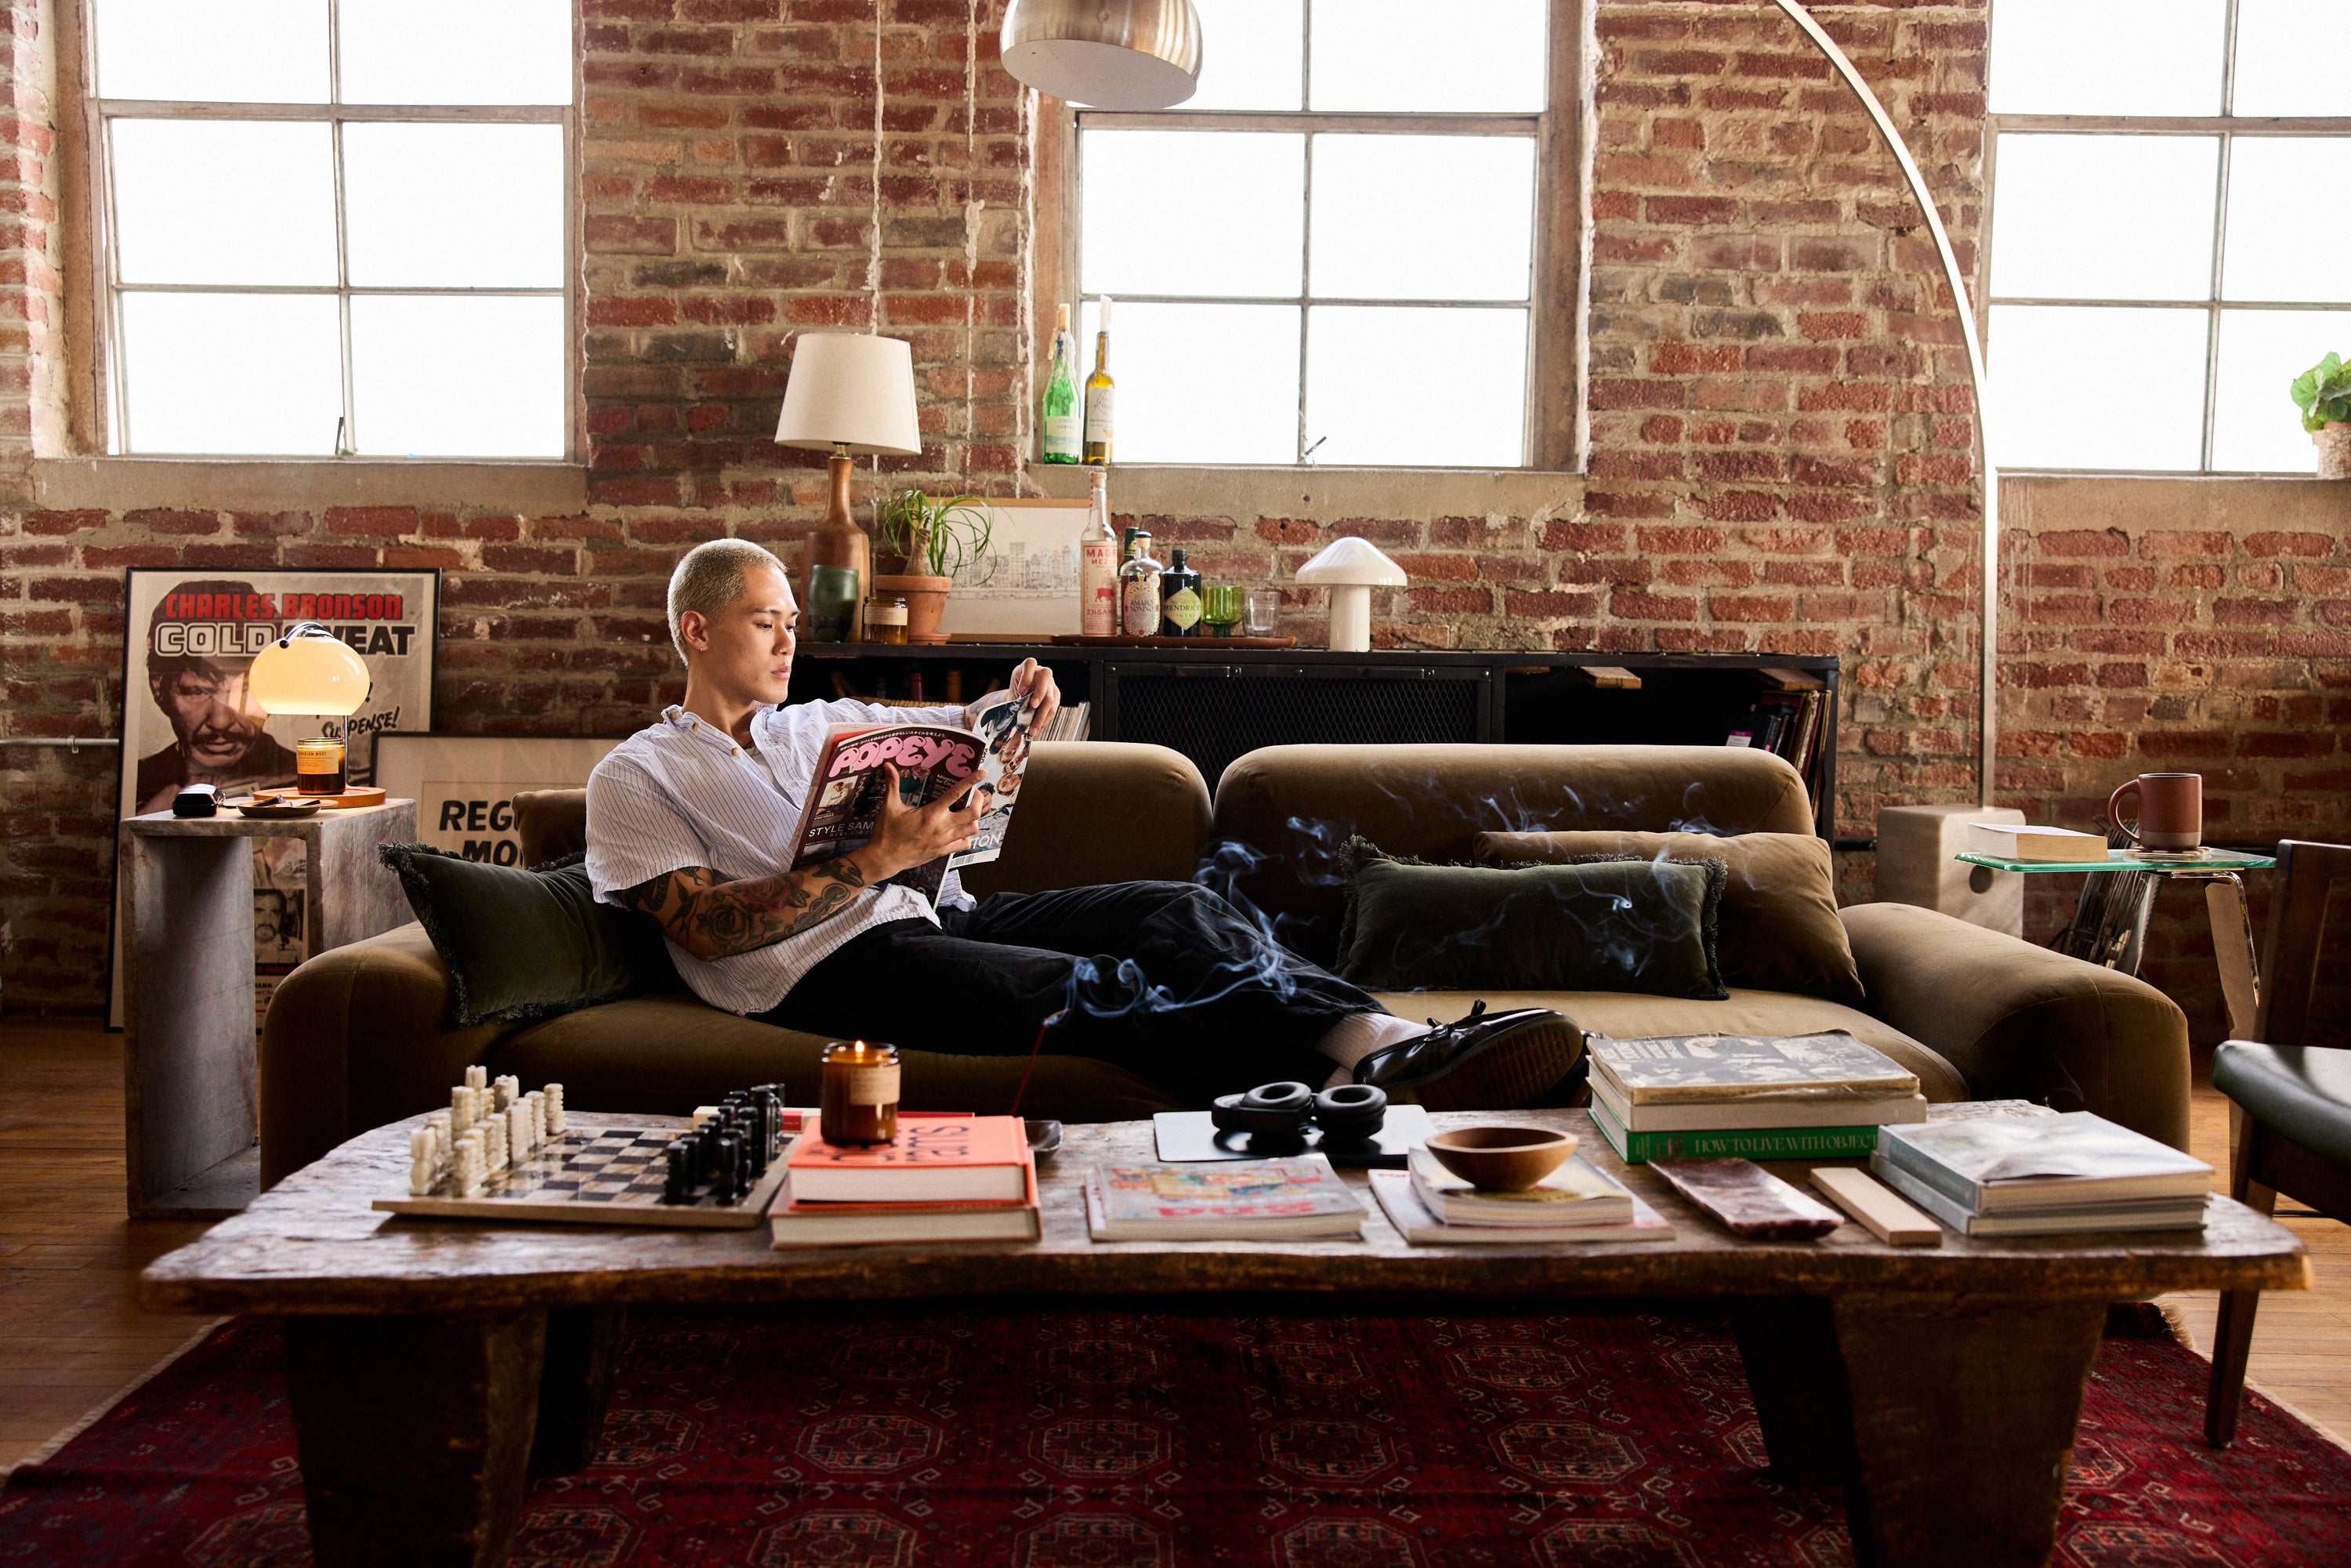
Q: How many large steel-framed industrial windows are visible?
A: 3